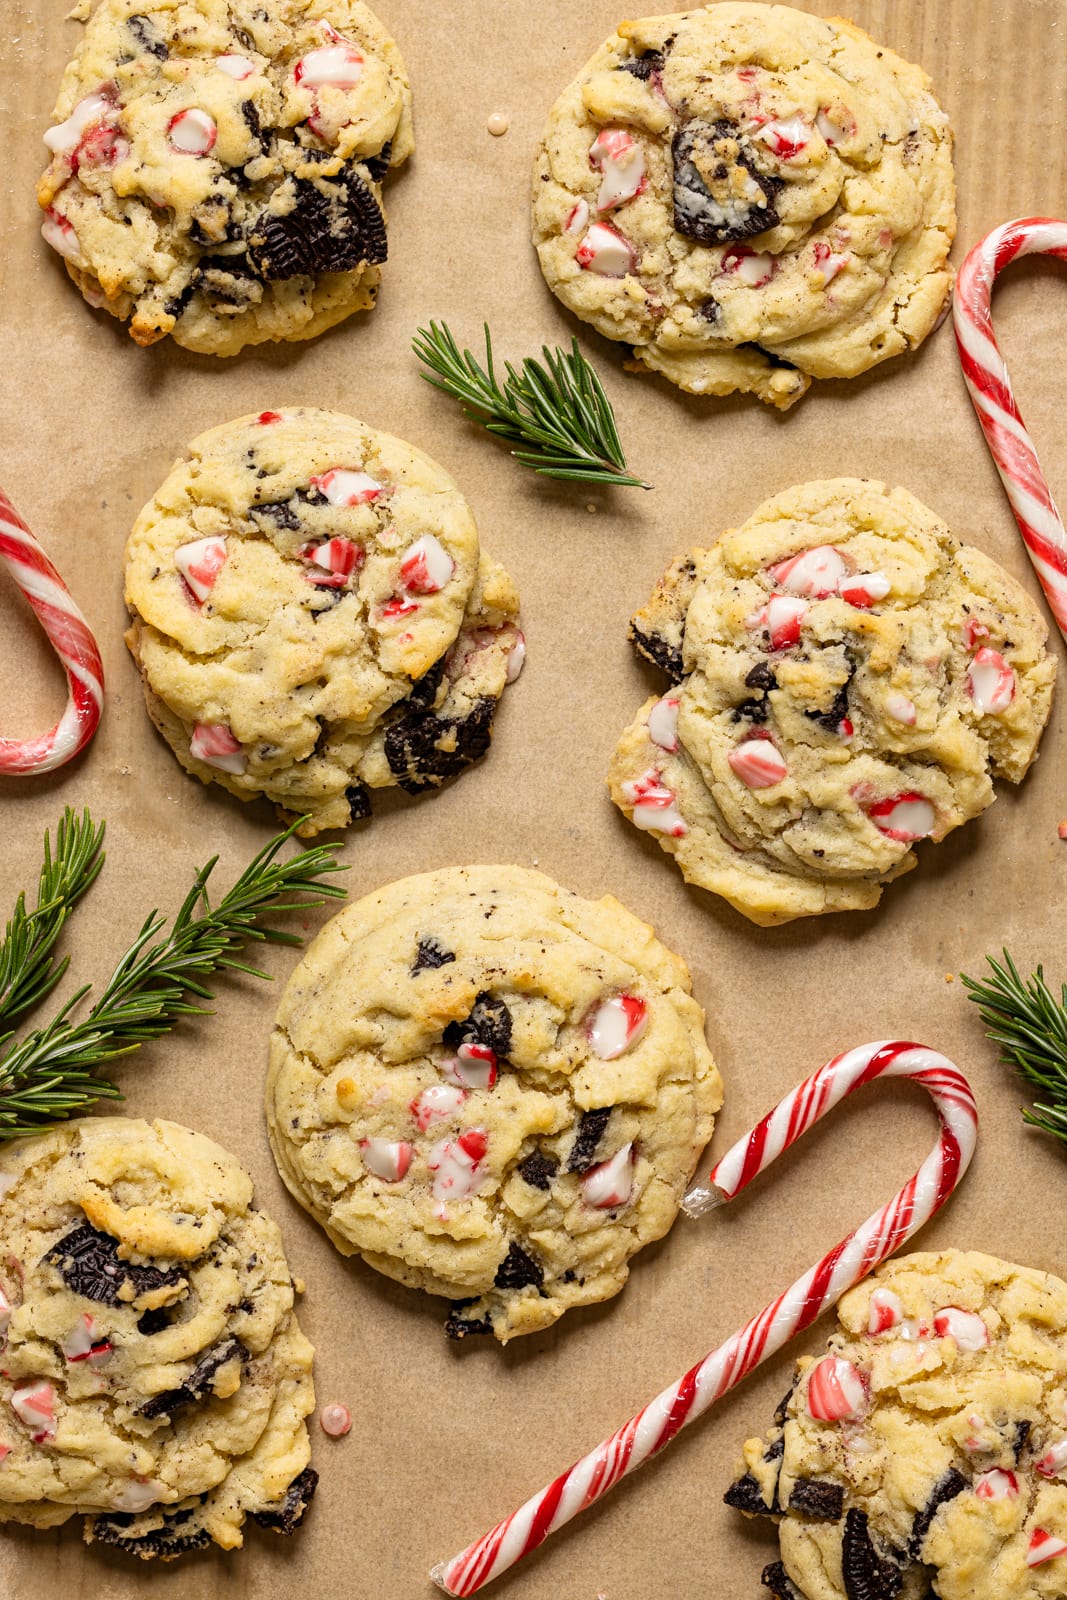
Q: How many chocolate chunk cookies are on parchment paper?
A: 7